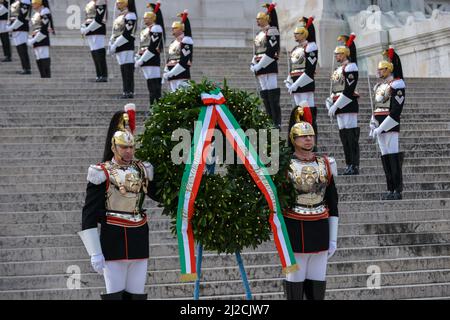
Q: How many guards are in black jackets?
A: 13